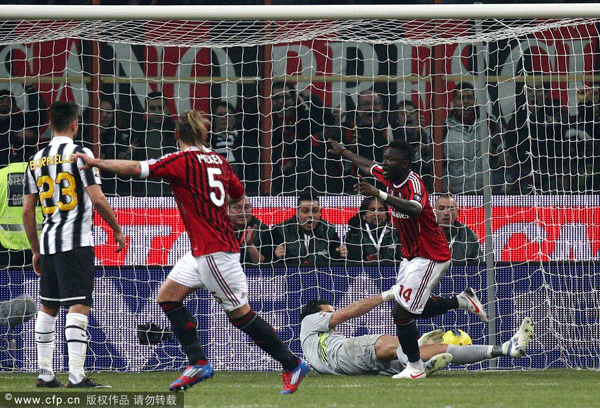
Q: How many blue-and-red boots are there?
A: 2